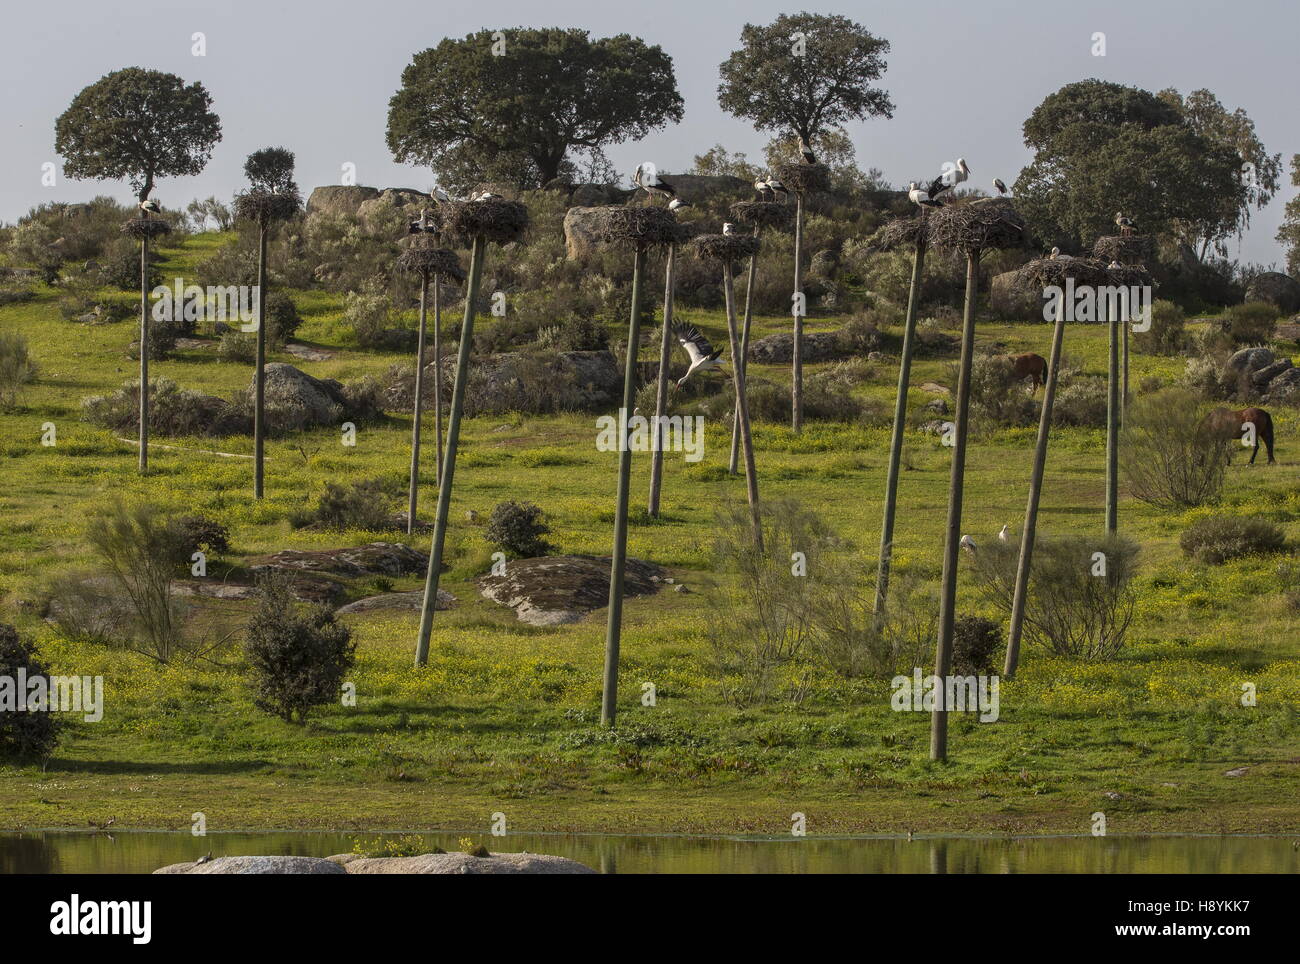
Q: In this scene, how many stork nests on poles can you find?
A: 15